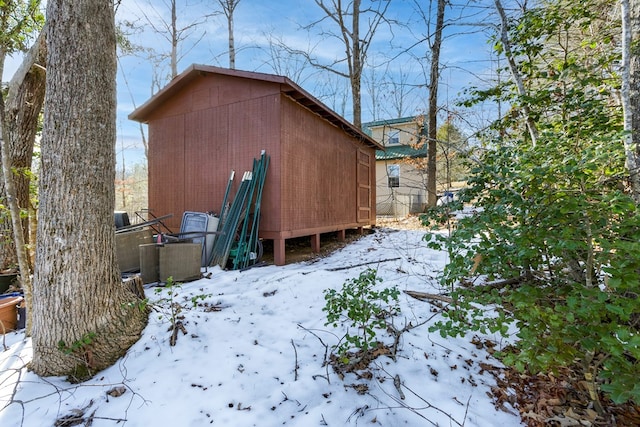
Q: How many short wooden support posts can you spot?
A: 4